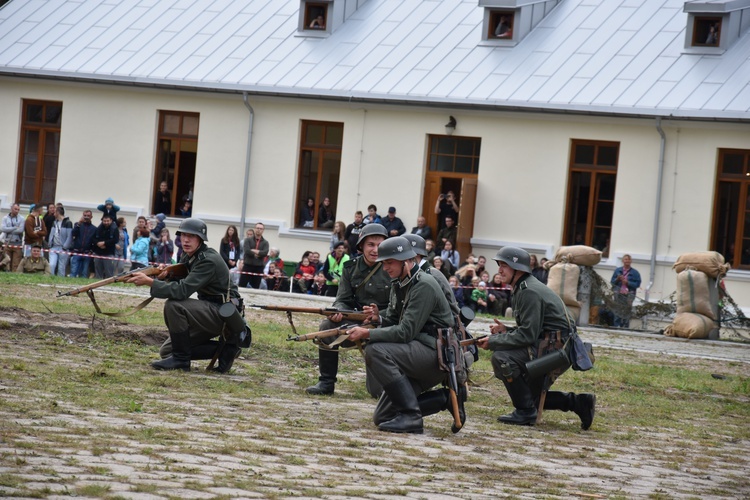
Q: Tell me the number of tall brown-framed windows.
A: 5